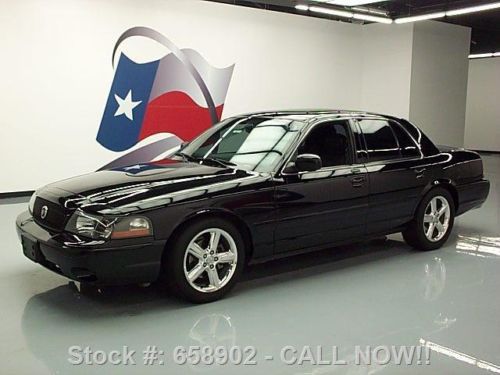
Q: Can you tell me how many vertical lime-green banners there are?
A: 0